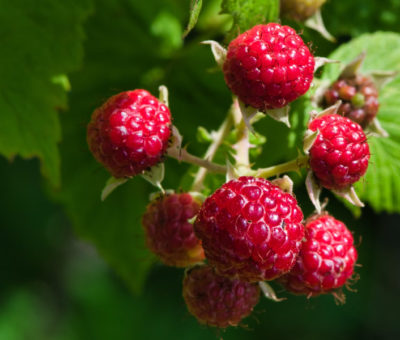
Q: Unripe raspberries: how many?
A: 2